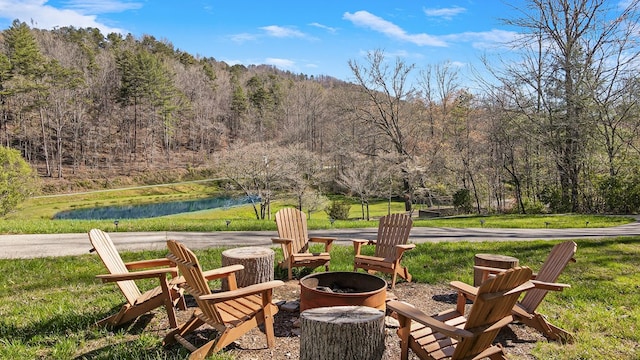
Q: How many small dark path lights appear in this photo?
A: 6